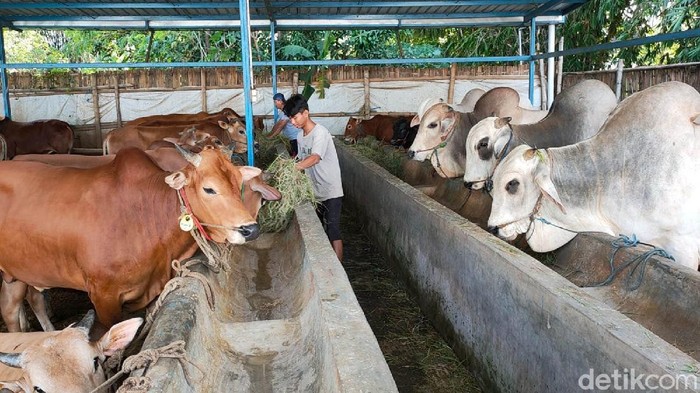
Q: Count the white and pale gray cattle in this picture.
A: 4